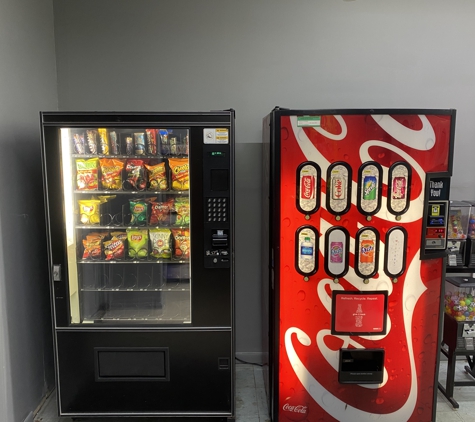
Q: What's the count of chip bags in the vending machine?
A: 14